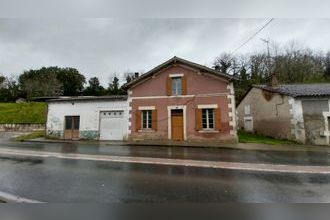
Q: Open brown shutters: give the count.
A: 6